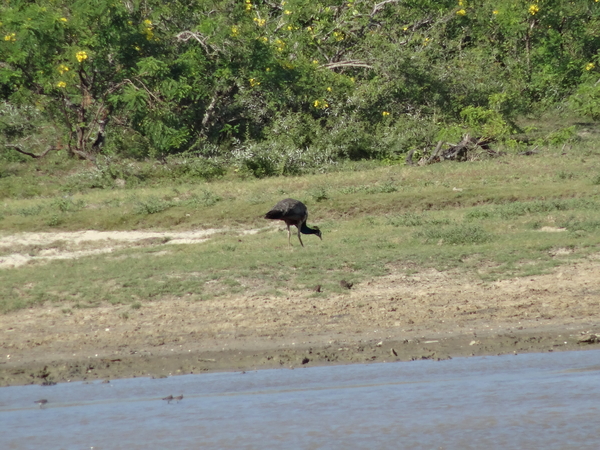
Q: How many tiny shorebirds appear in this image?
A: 3